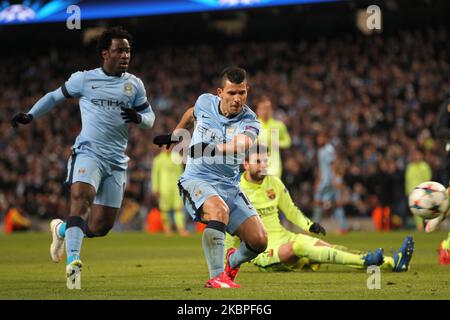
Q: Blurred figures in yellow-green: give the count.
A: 3